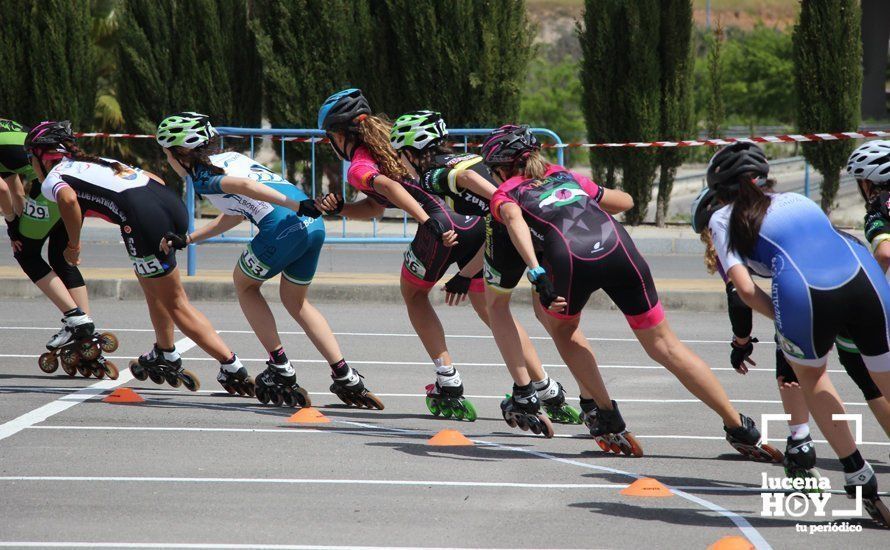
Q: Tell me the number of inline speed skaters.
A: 9